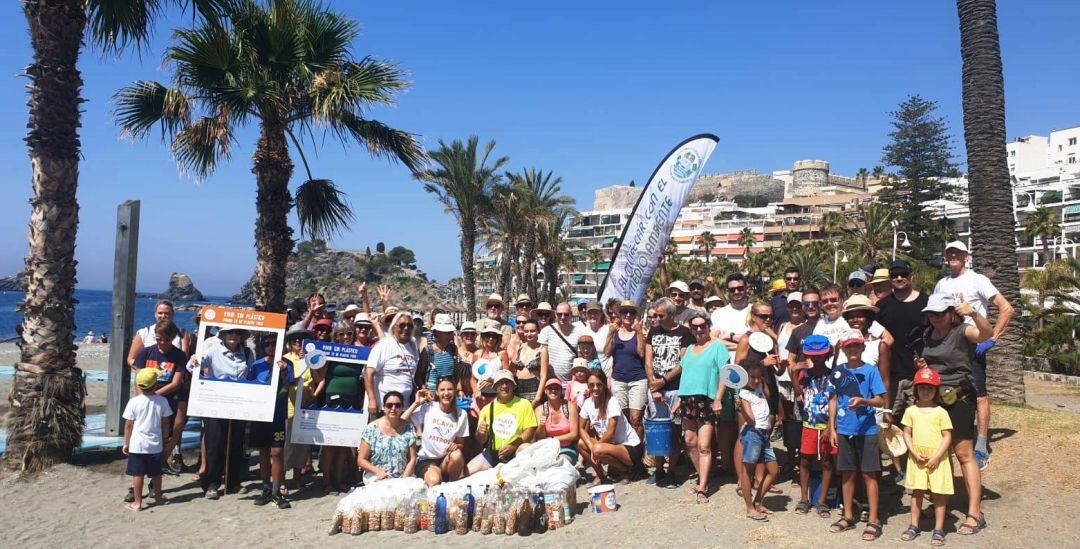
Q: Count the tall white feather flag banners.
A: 1